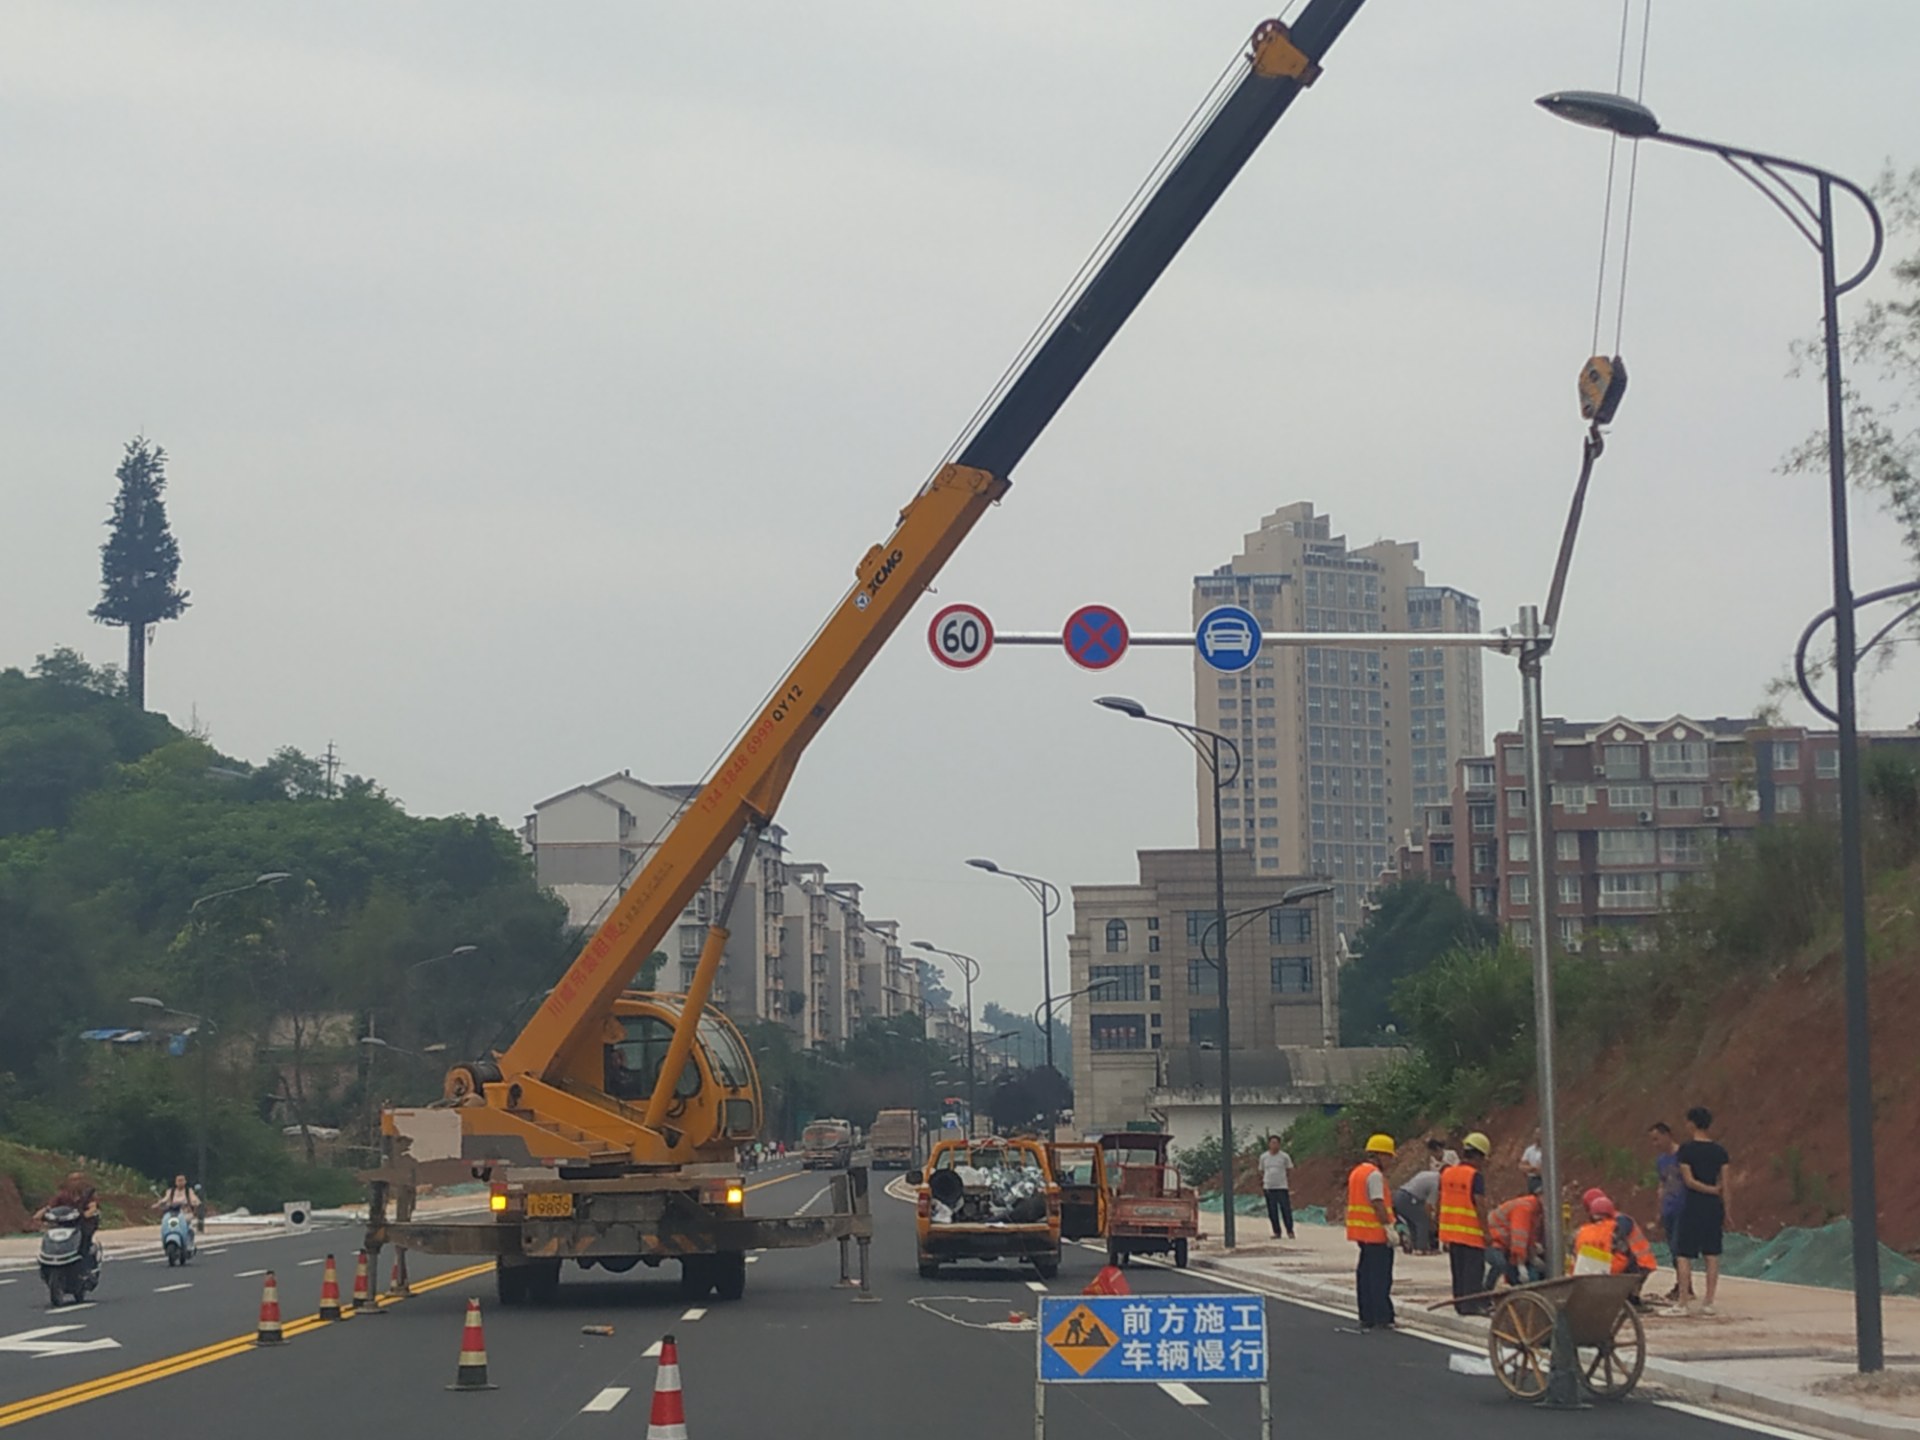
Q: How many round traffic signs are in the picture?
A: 3